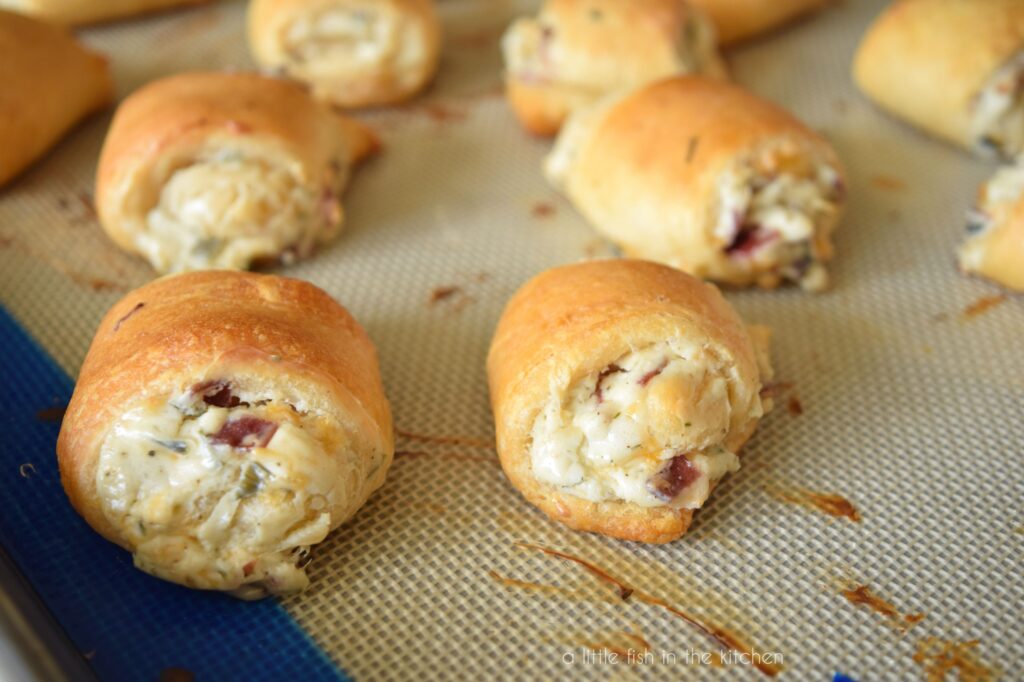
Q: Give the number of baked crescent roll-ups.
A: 11